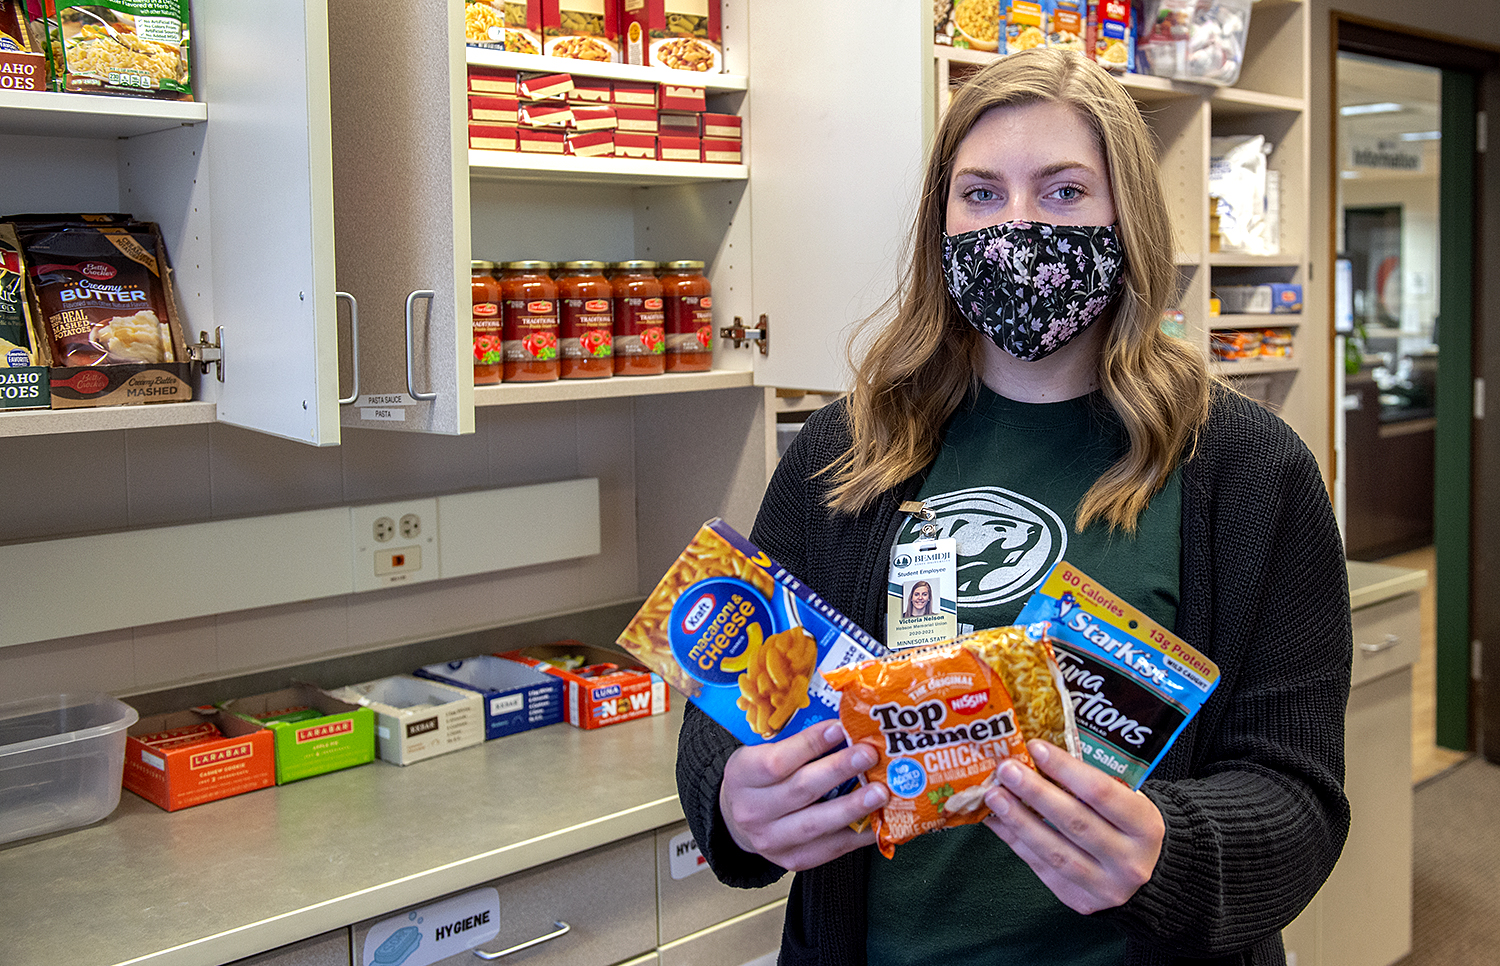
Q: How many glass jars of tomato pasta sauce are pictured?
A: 5